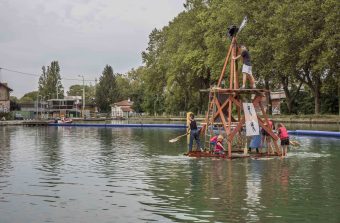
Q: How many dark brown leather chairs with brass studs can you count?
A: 0